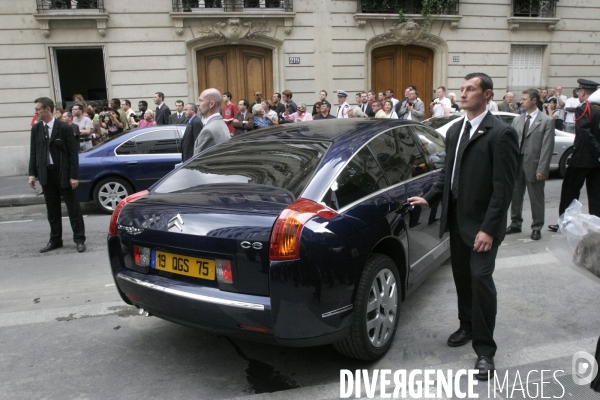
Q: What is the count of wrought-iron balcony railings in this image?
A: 4